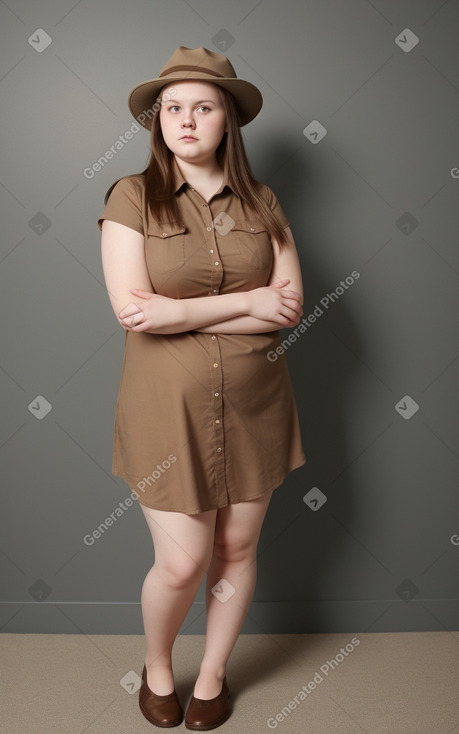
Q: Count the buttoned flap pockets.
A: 2